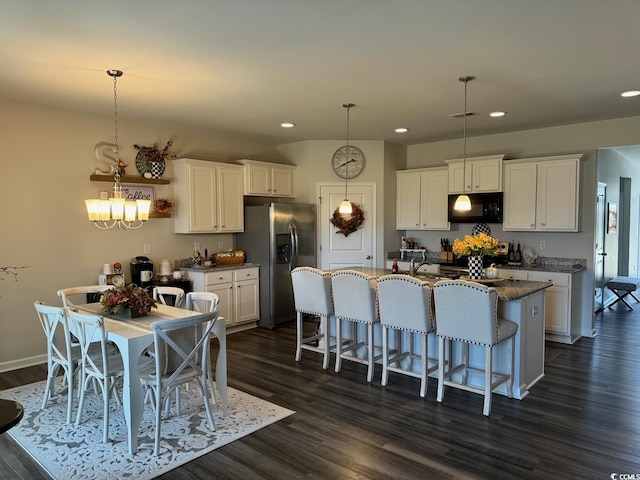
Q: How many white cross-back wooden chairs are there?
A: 6